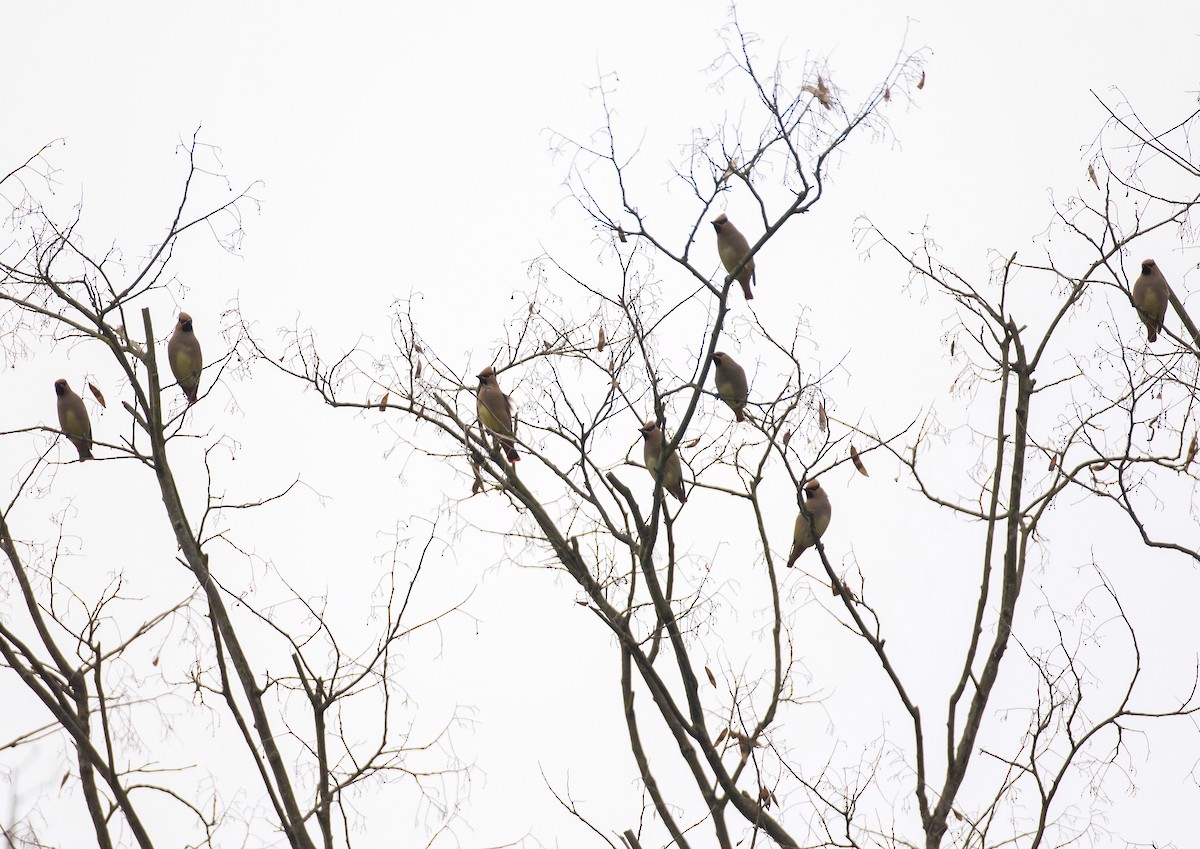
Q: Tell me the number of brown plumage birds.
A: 8